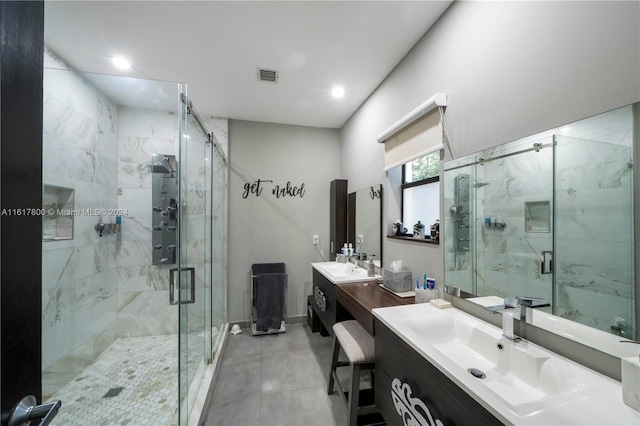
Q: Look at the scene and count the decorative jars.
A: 3